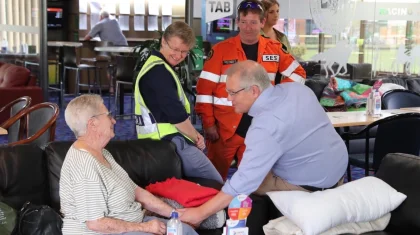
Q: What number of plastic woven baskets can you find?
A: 0